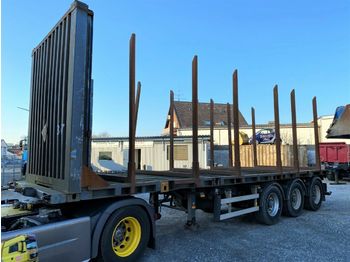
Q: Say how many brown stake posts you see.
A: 11